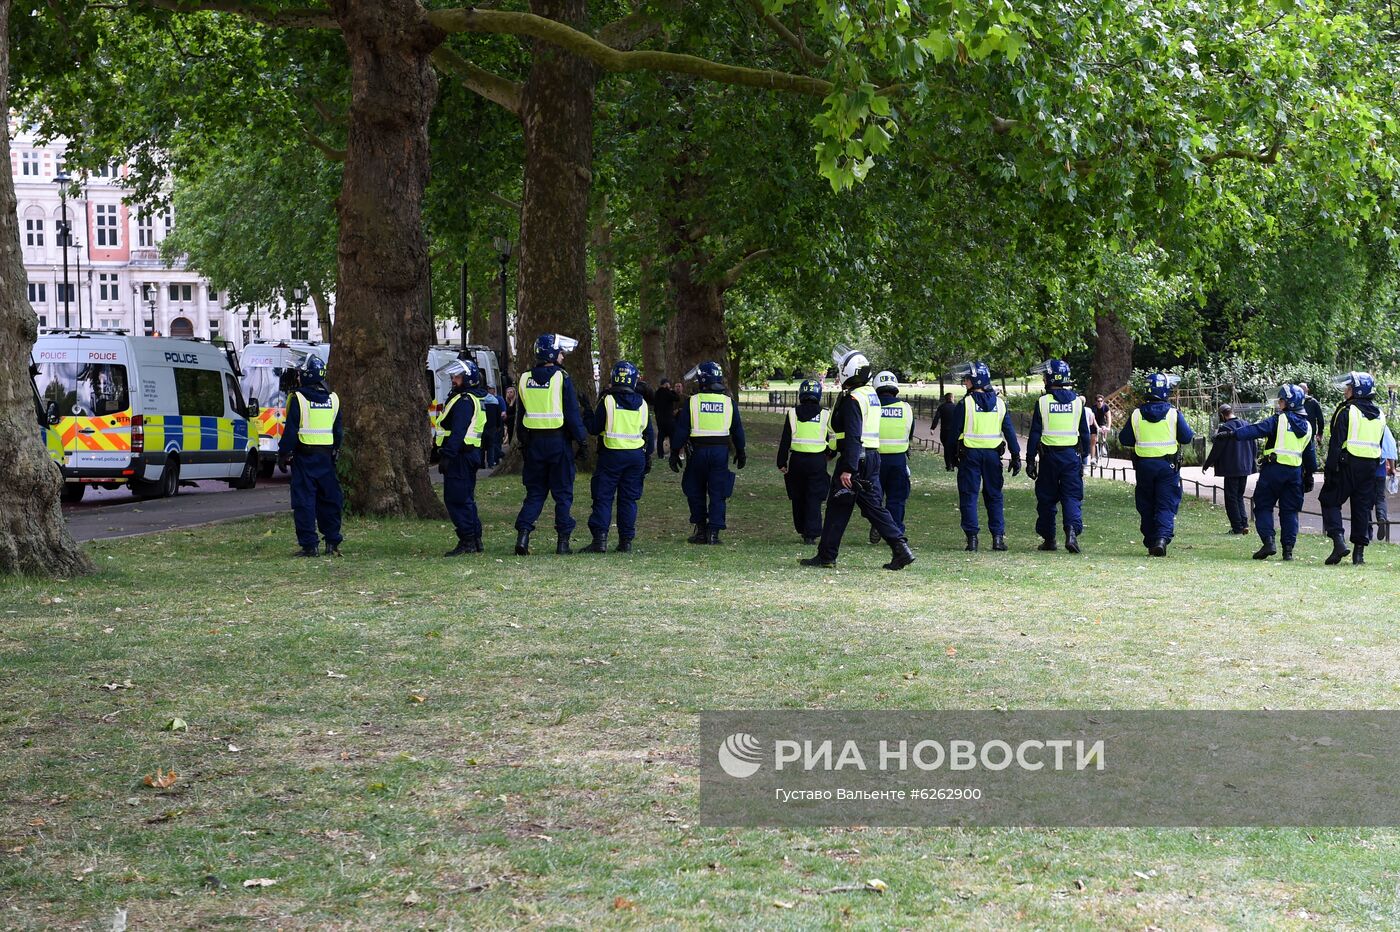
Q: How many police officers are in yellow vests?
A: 13